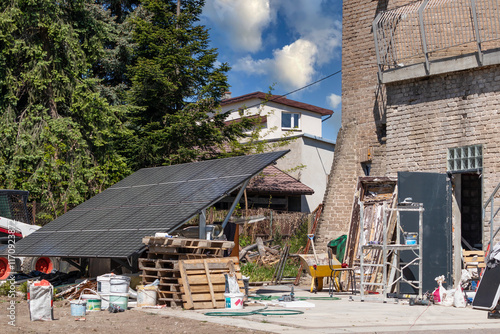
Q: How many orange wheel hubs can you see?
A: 2